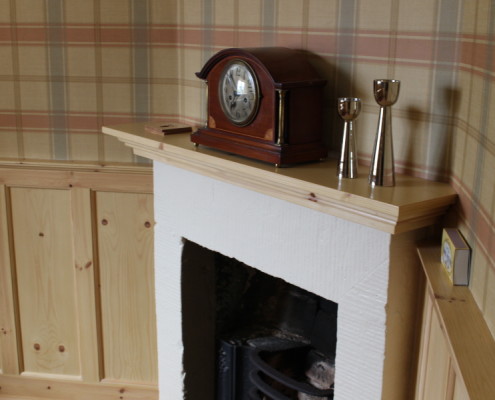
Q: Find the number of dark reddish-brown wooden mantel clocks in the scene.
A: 1